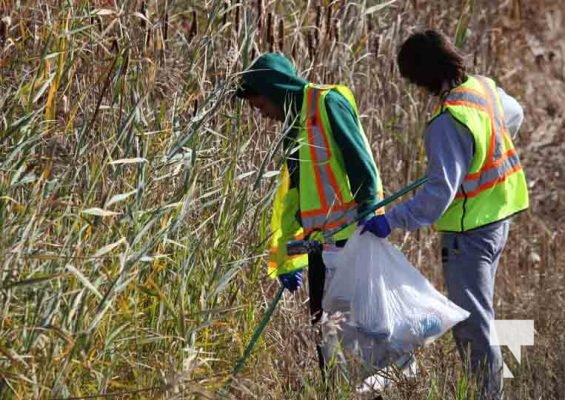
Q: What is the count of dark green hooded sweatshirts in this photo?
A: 1